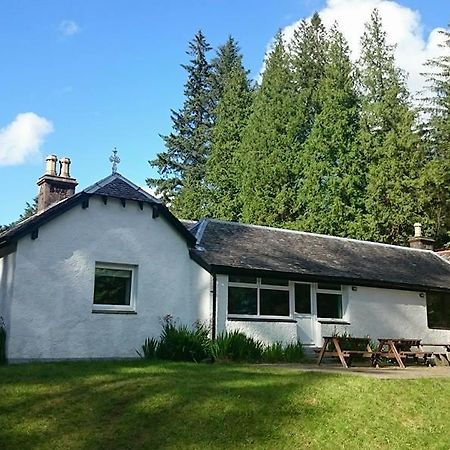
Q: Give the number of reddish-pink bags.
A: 0